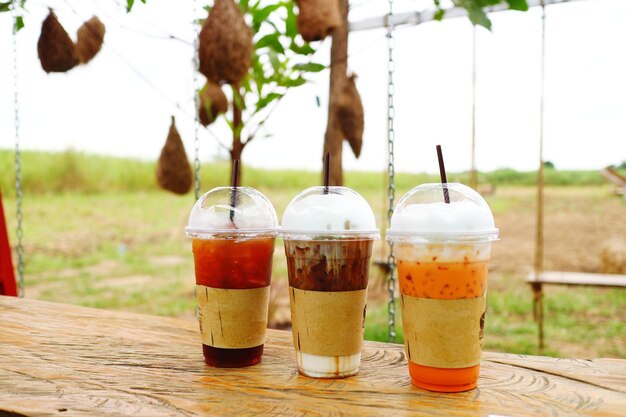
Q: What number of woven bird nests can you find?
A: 7